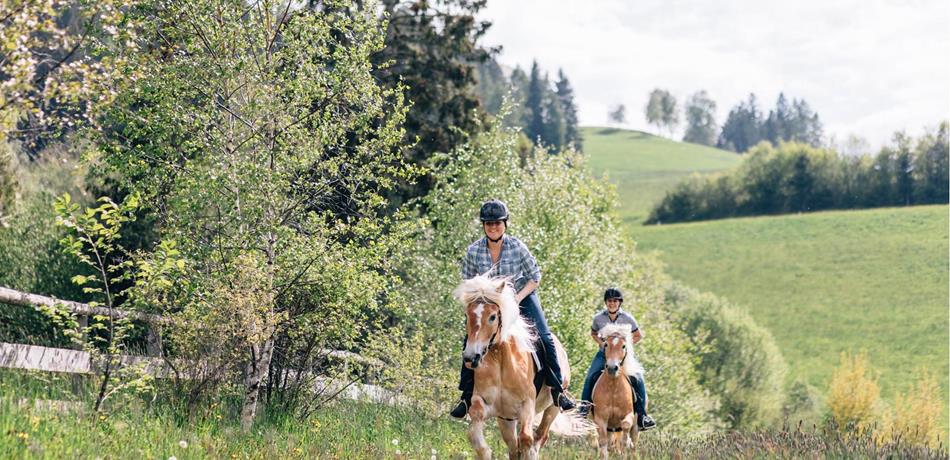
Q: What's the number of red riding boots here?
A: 0